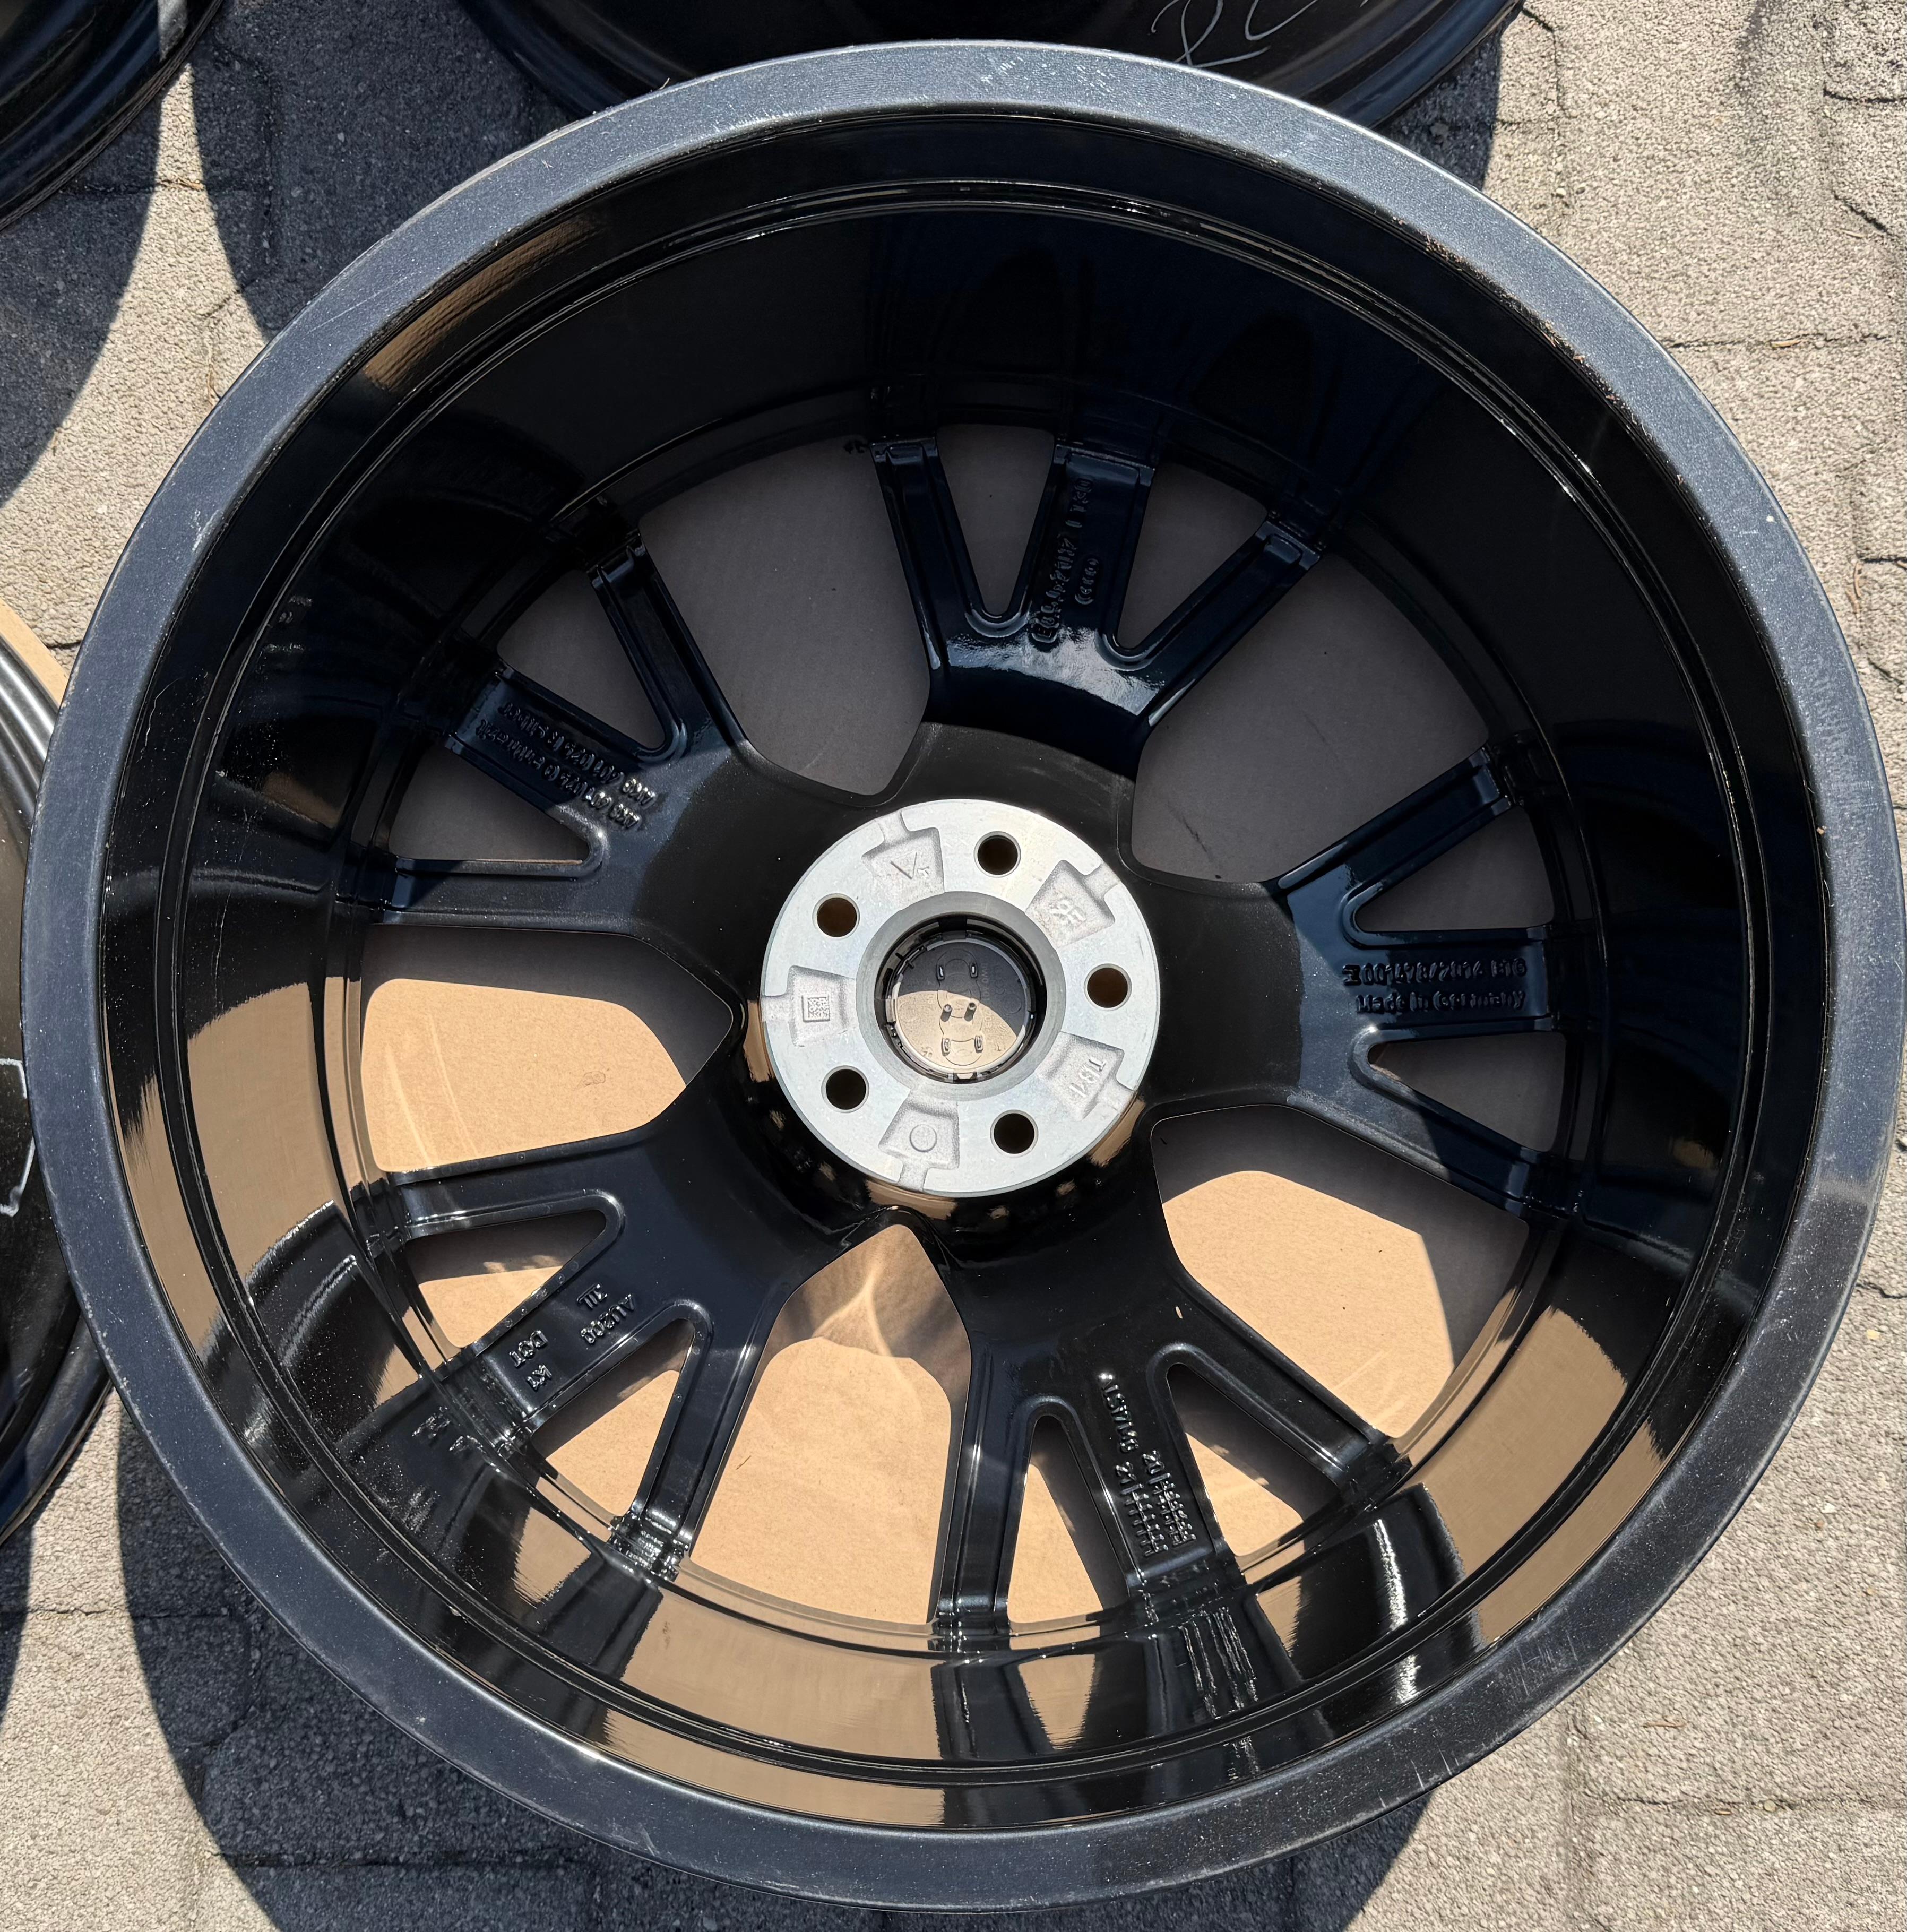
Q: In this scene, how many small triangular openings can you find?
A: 10